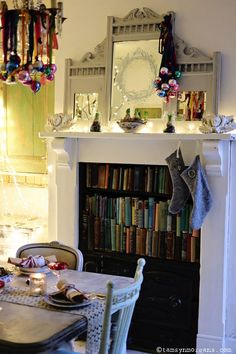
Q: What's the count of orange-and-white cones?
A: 0